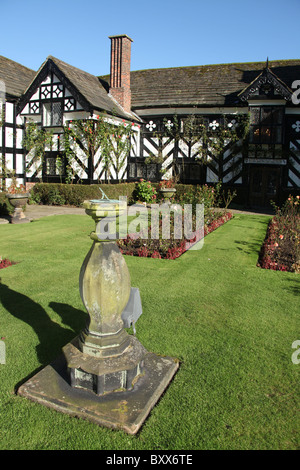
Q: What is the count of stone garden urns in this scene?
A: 2